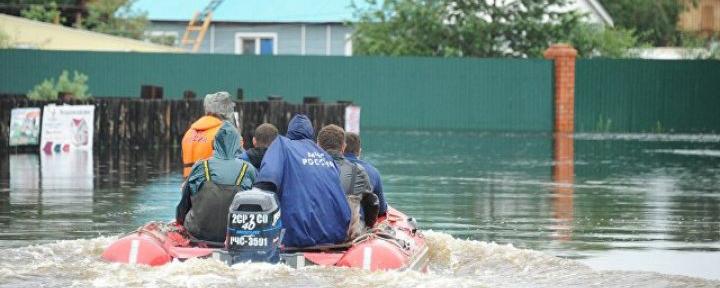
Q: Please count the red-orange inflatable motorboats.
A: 1